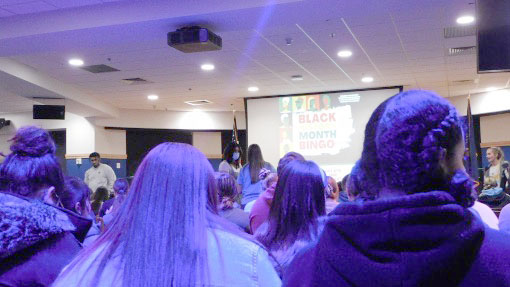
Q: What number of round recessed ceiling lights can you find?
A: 7